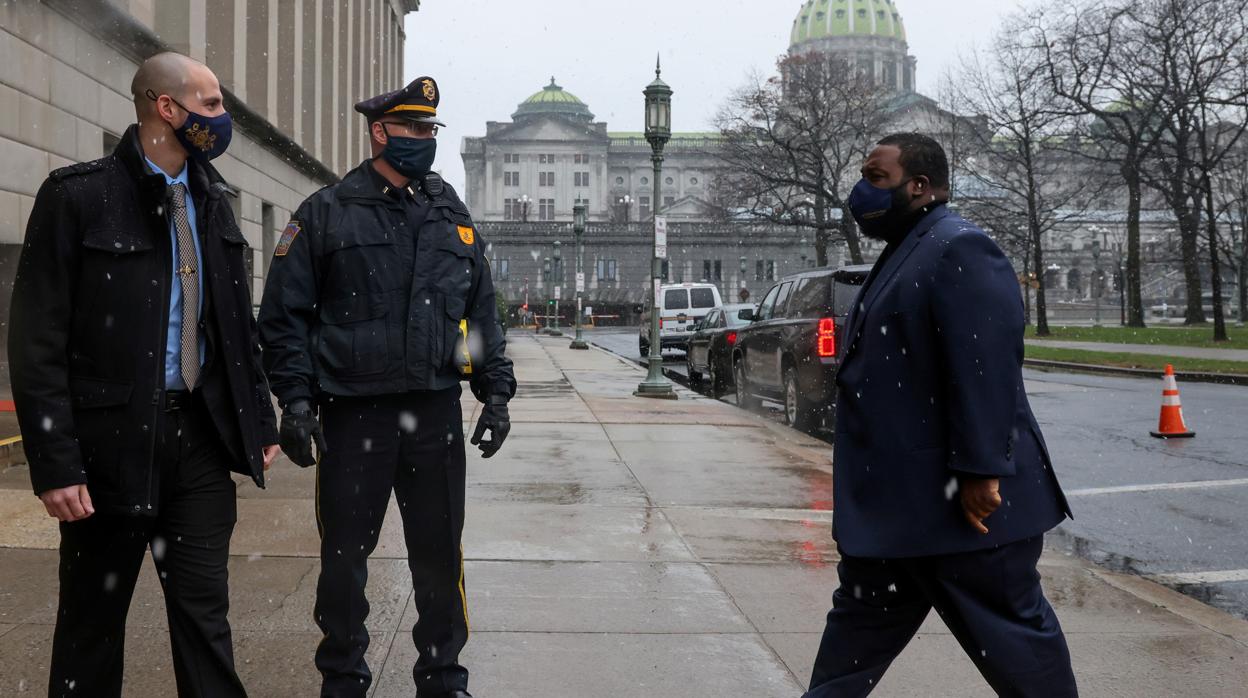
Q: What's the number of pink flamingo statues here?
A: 0